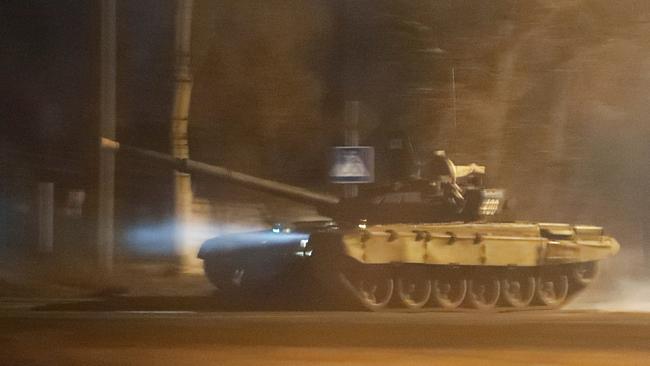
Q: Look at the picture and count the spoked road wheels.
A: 6